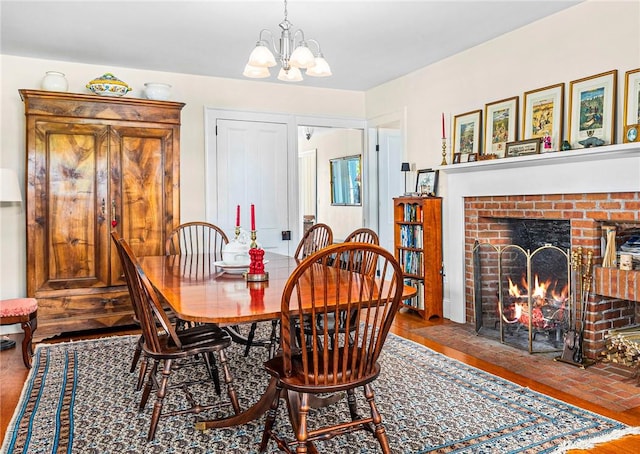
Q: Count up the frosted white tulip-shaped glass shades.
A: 5